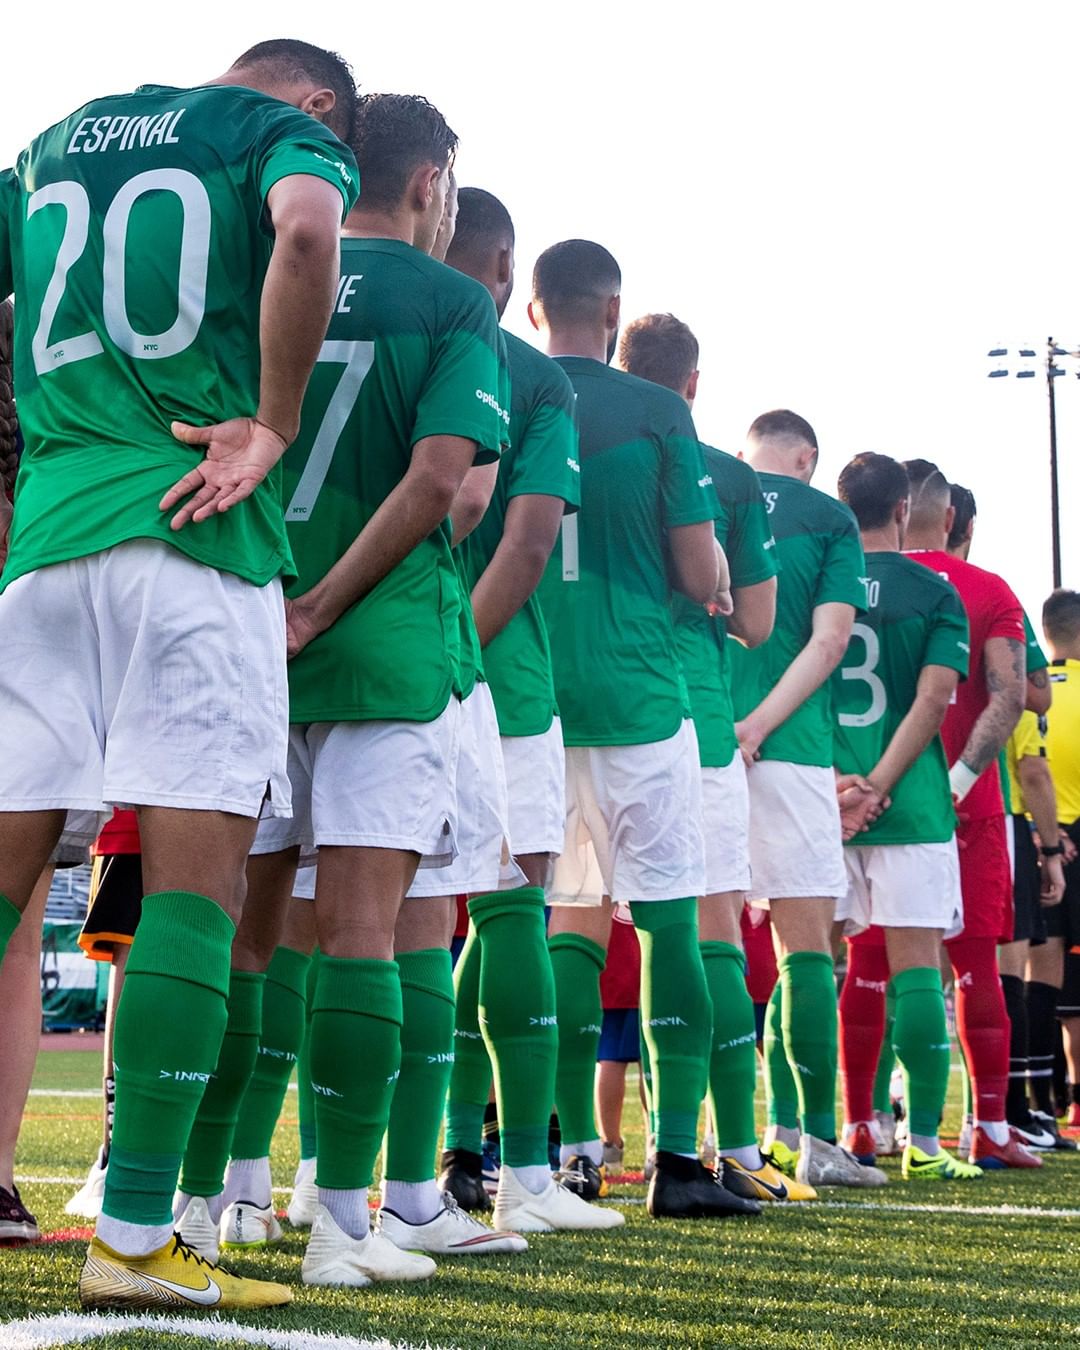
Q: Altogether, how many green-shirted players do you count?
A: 9